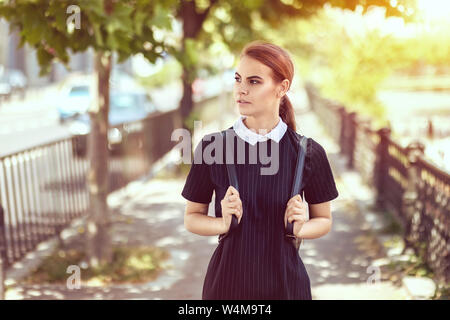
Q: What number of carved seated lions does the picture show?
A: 0